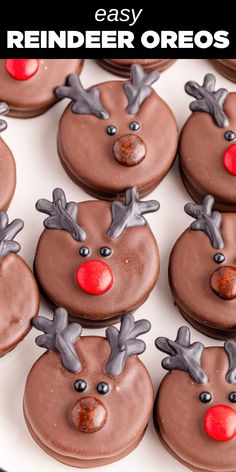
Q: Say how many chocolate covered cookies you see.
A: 11